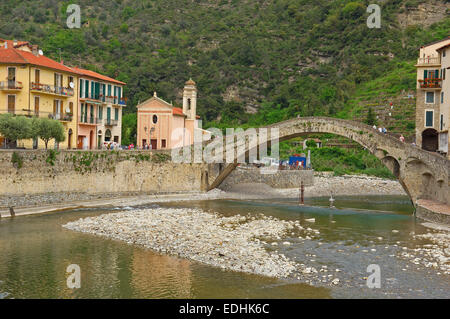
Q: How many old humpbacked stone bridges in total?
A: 1